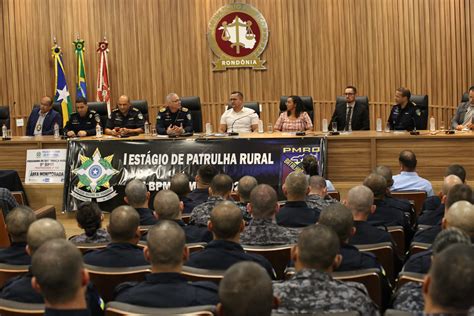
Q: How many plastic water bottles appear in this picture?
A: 9